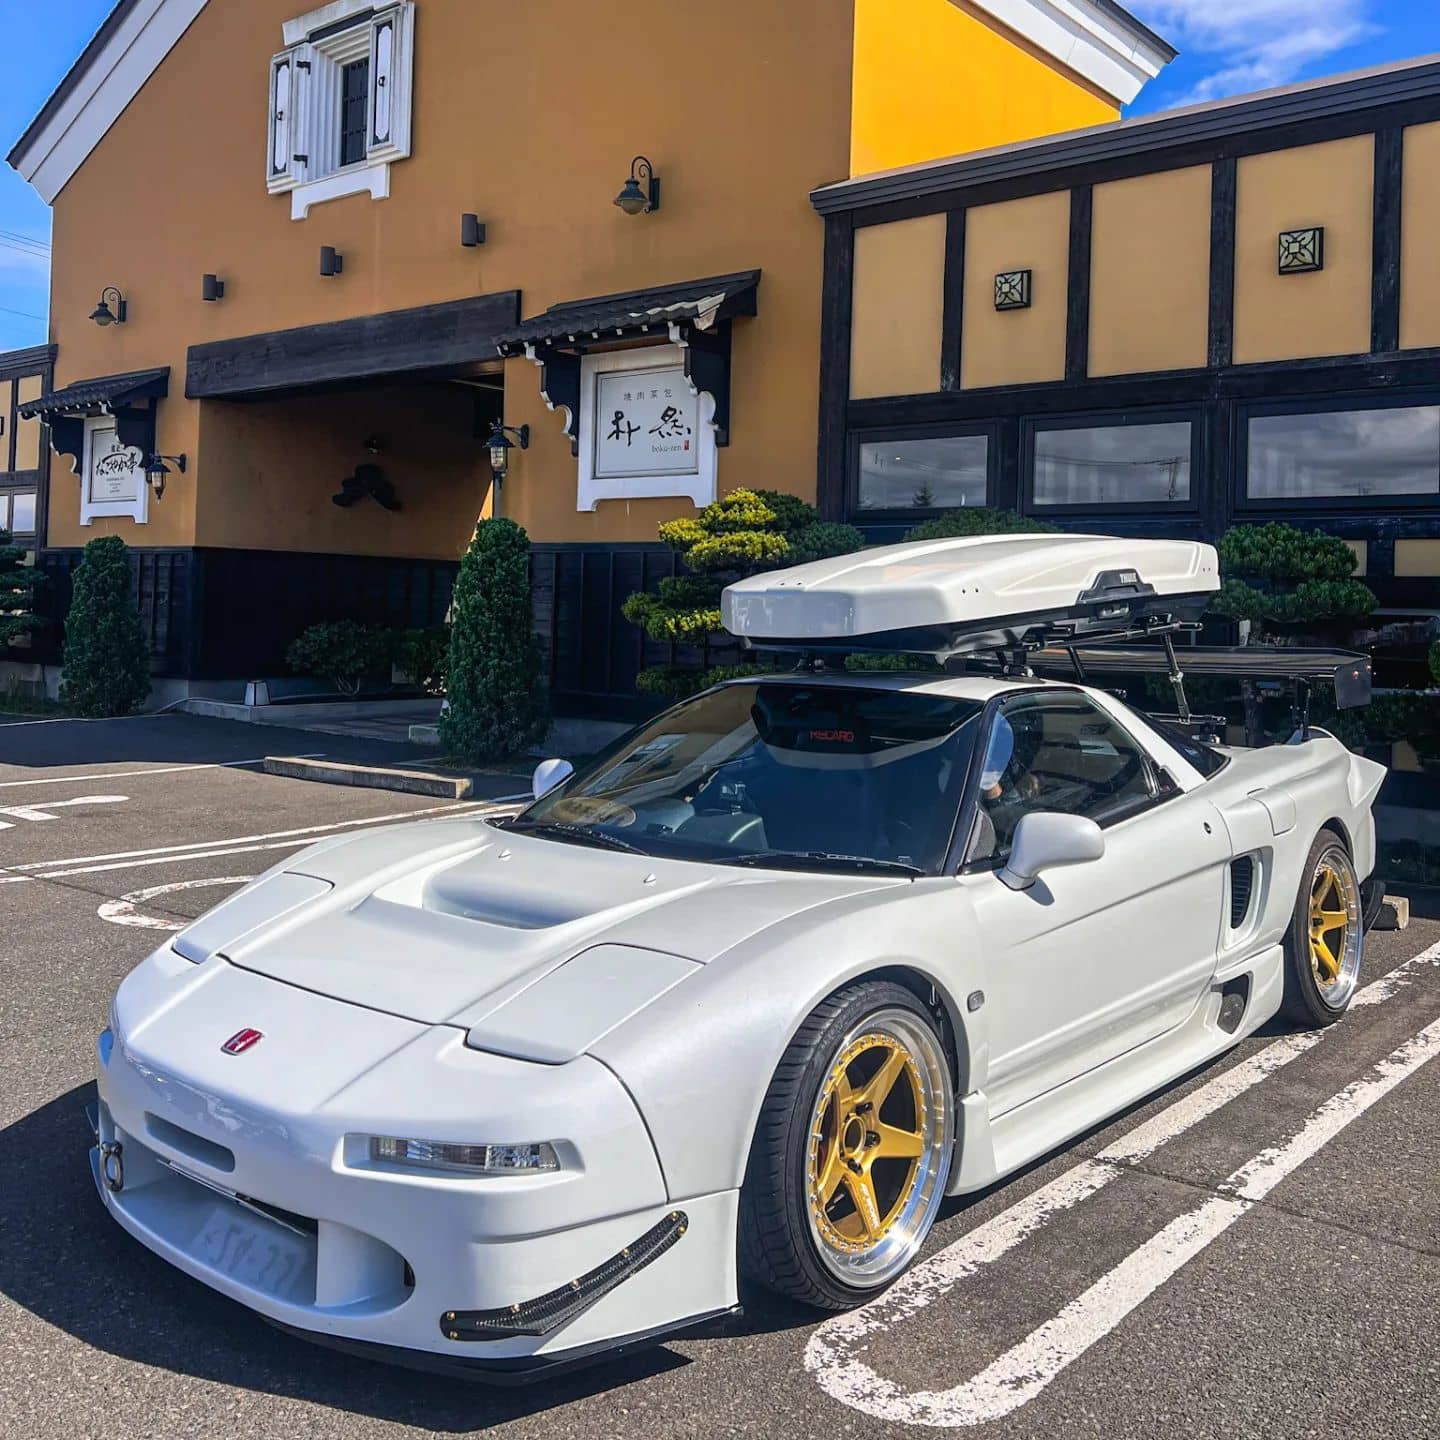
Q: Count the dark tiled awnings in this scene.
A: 2